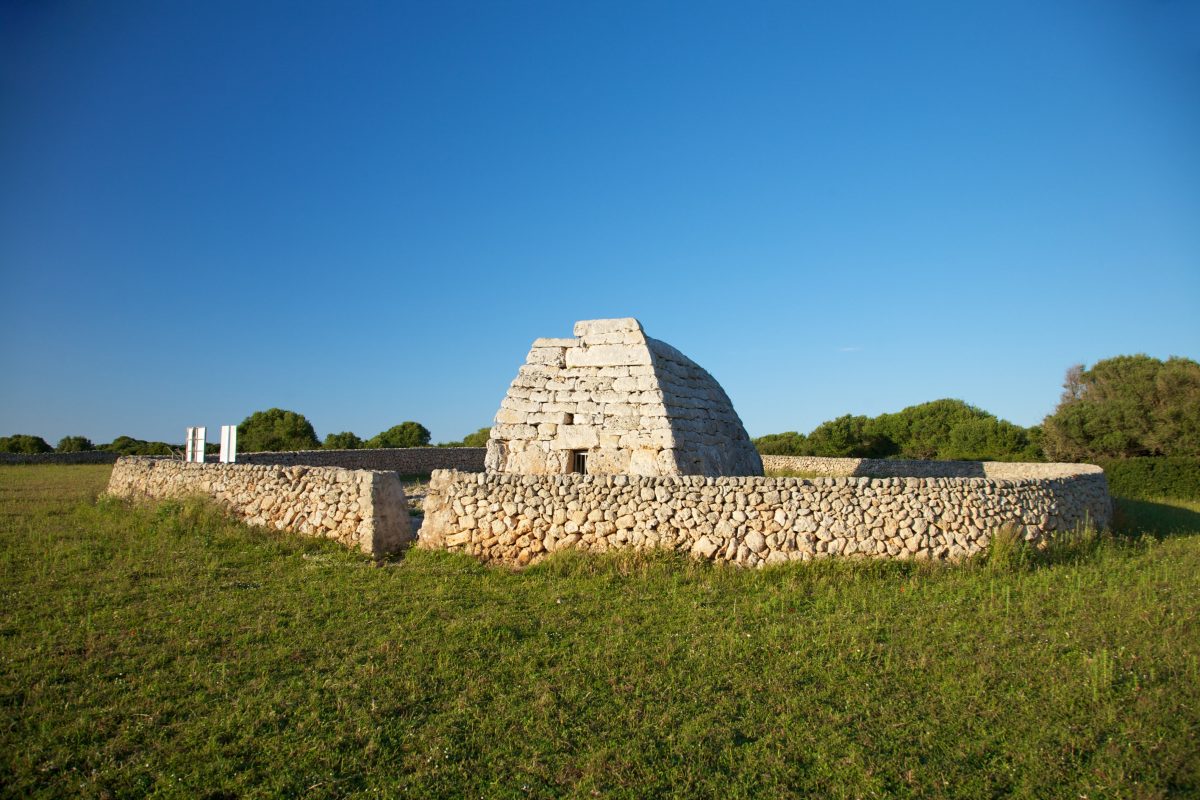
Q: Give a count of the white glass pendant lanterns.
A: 0